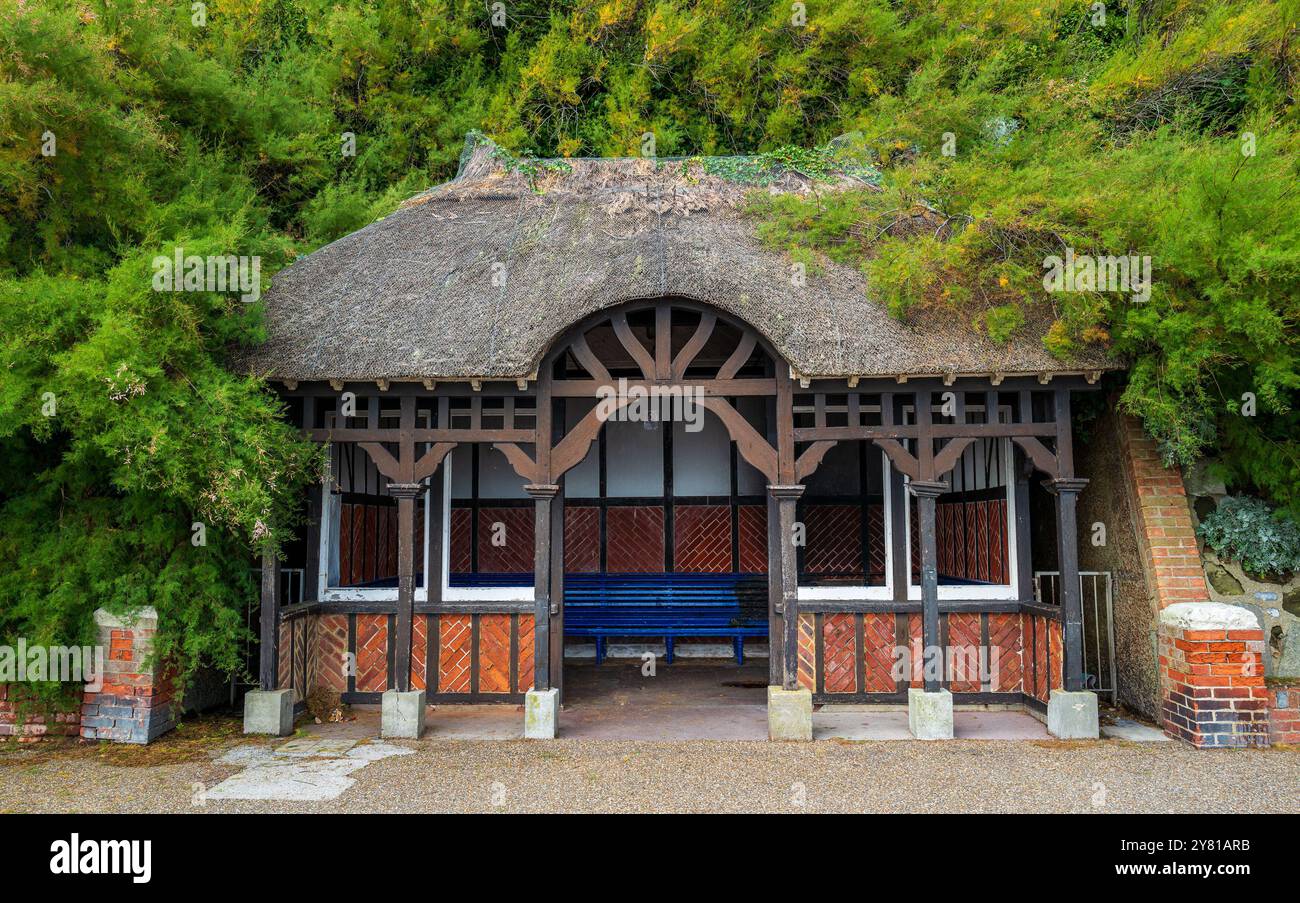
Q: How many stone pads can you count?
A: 6